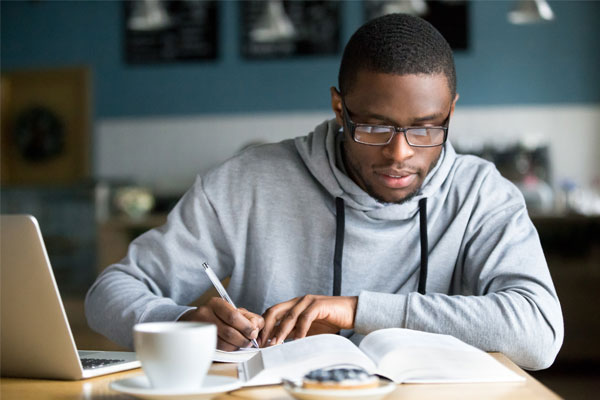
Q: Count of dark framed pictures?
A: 3